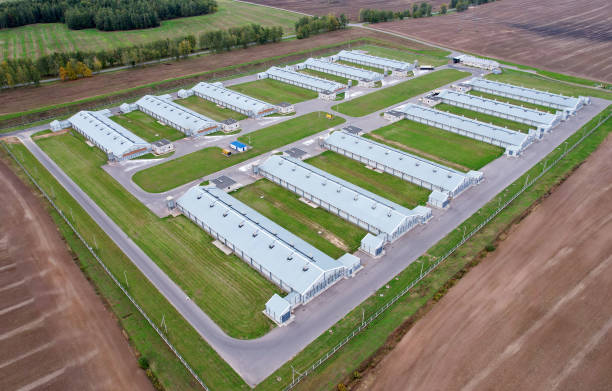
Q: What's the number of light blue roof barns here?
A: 12